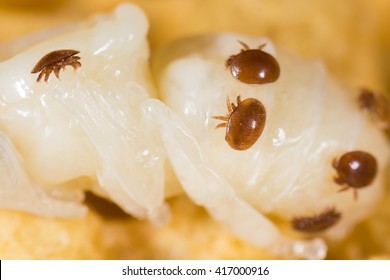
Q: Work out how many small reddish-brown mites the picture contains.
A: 6